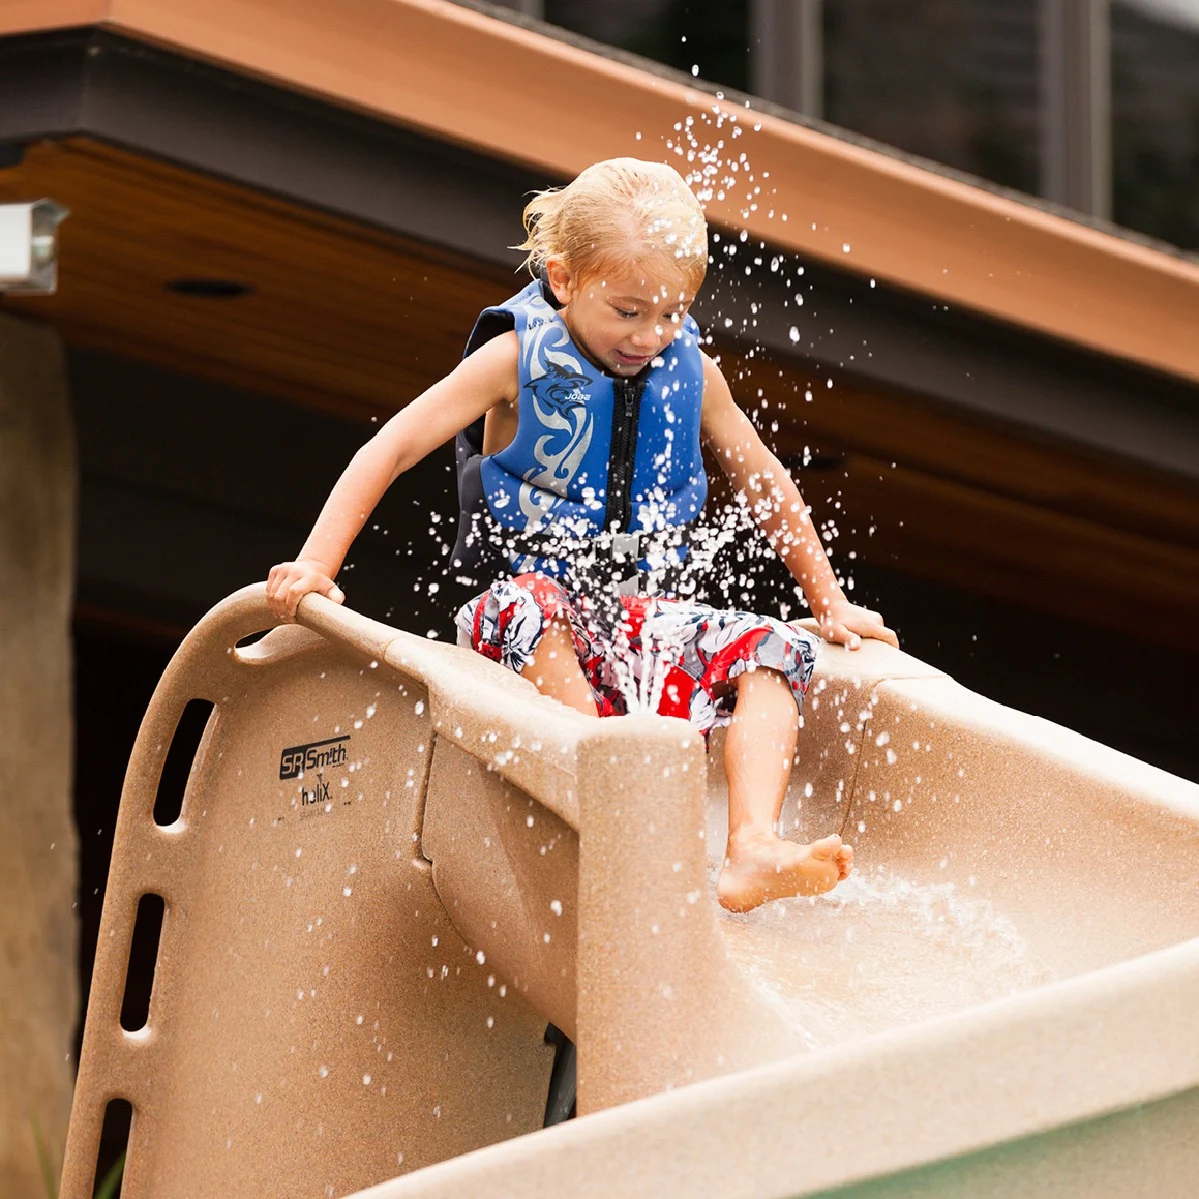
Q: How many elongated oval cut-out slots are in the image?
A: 4